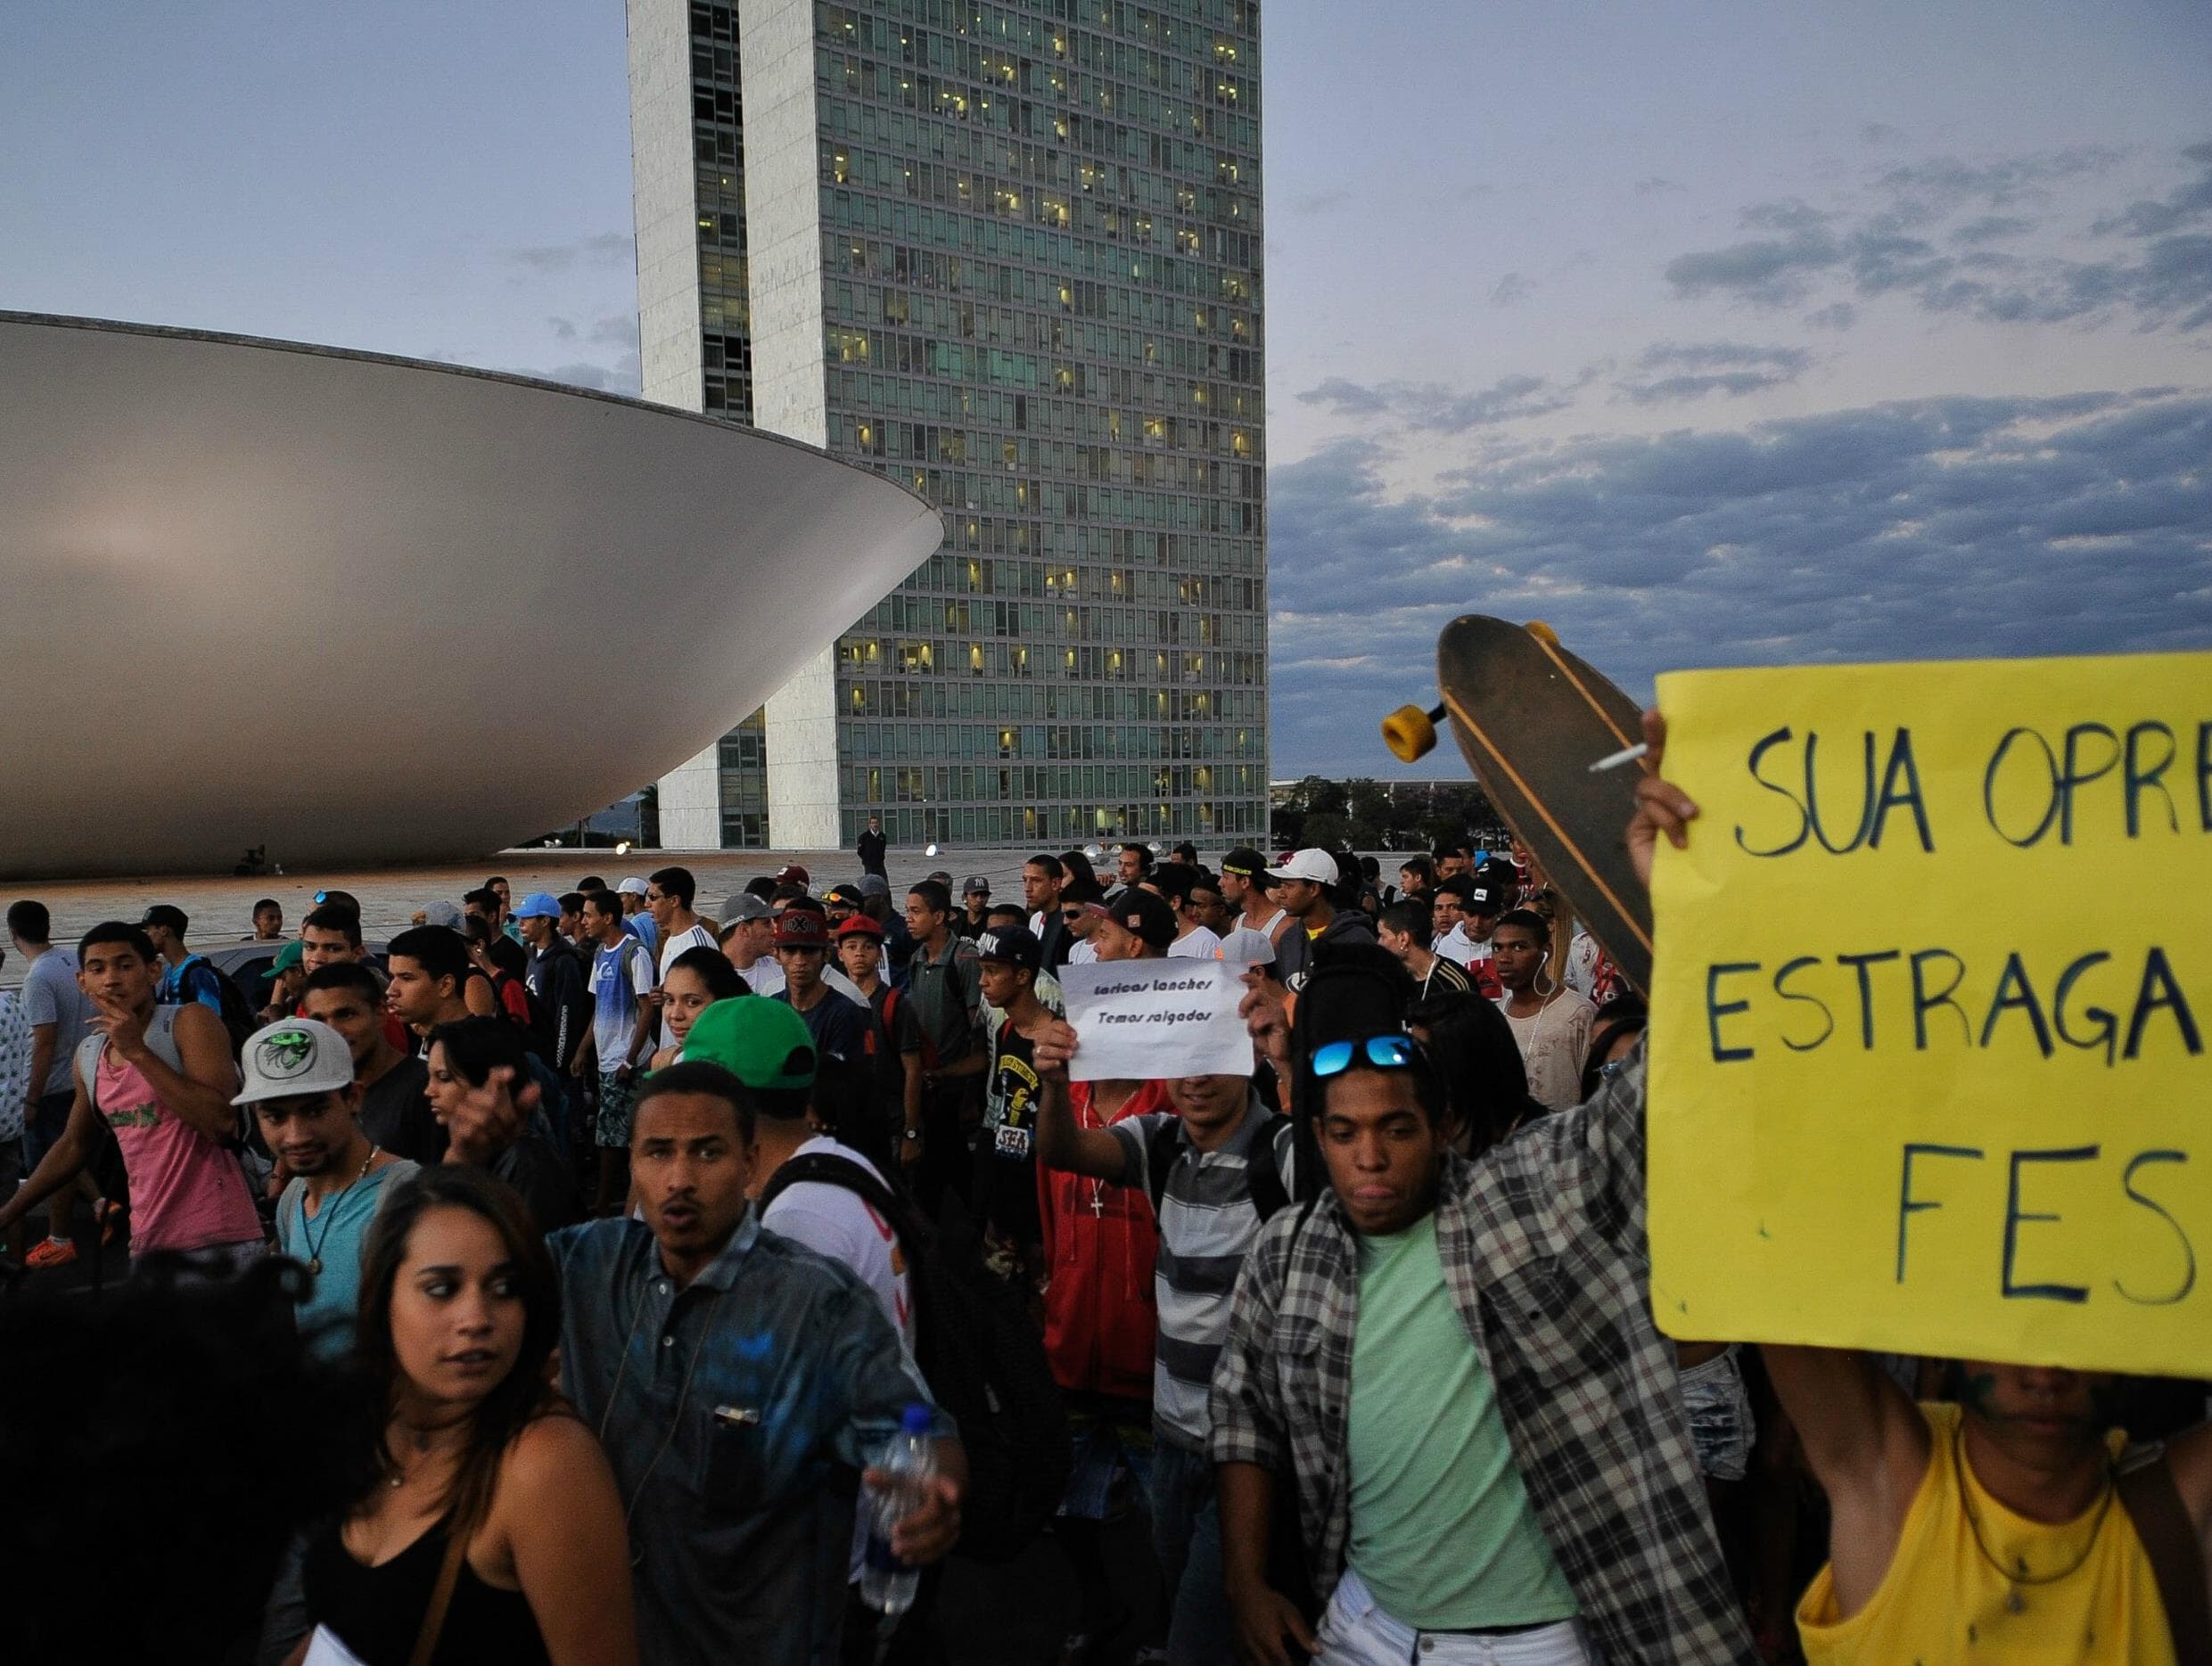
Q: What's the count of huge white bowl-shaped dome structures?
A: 1